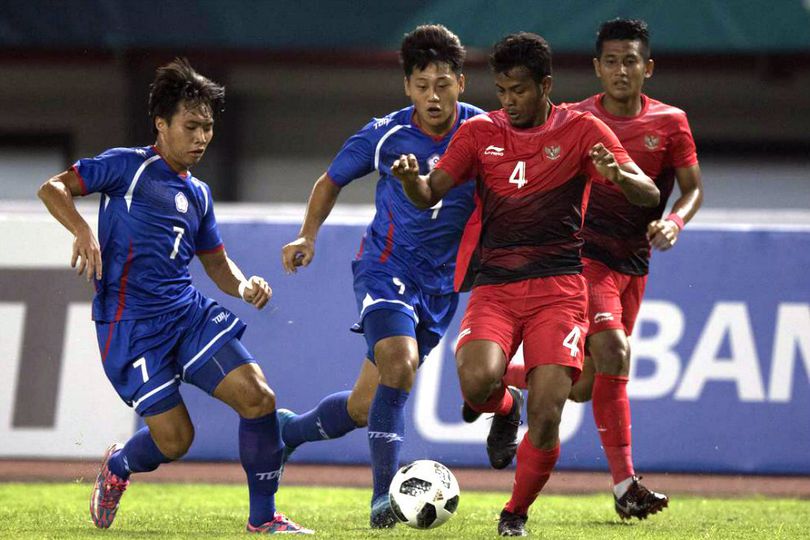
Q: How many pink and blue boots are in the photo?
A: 2